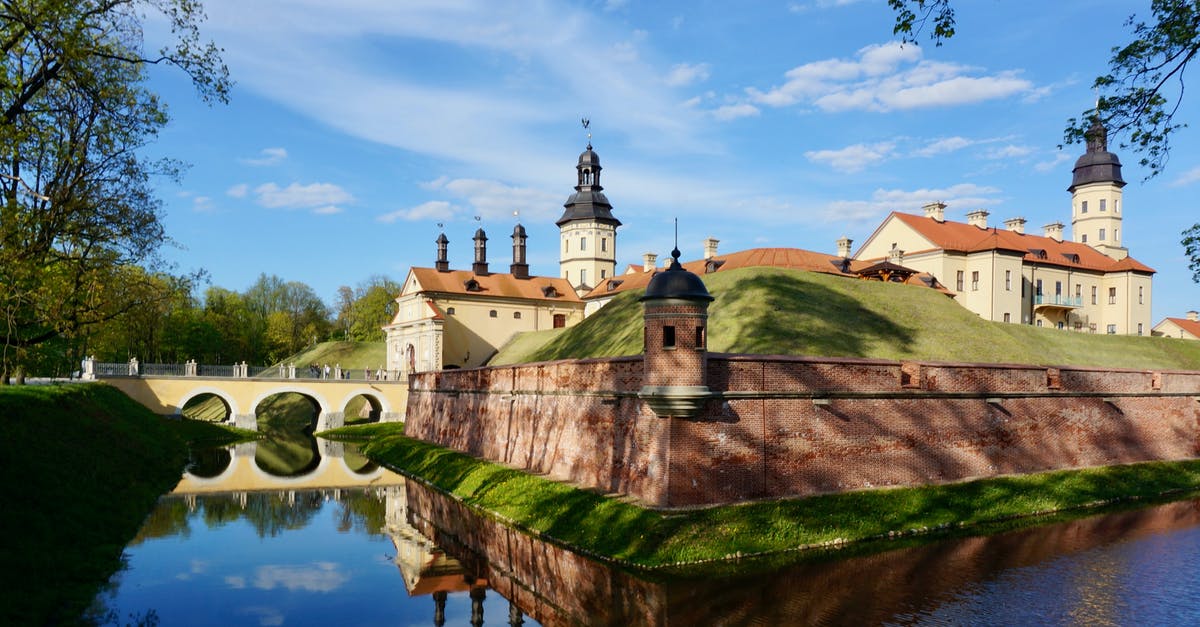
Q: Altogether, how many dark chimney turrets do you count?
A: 3